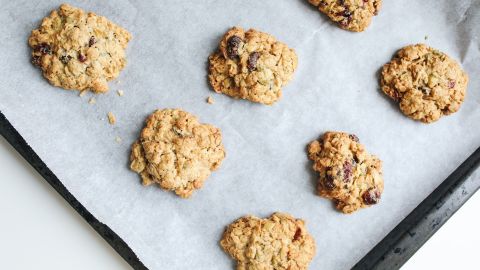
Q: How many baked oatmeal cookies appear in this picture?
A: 7